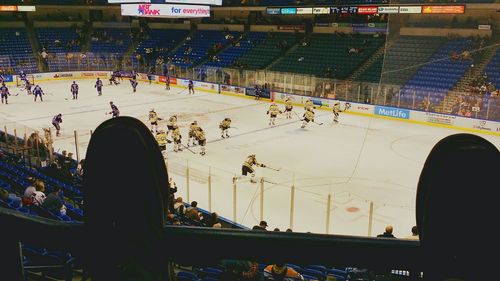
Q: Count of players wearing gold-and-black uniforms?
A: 13